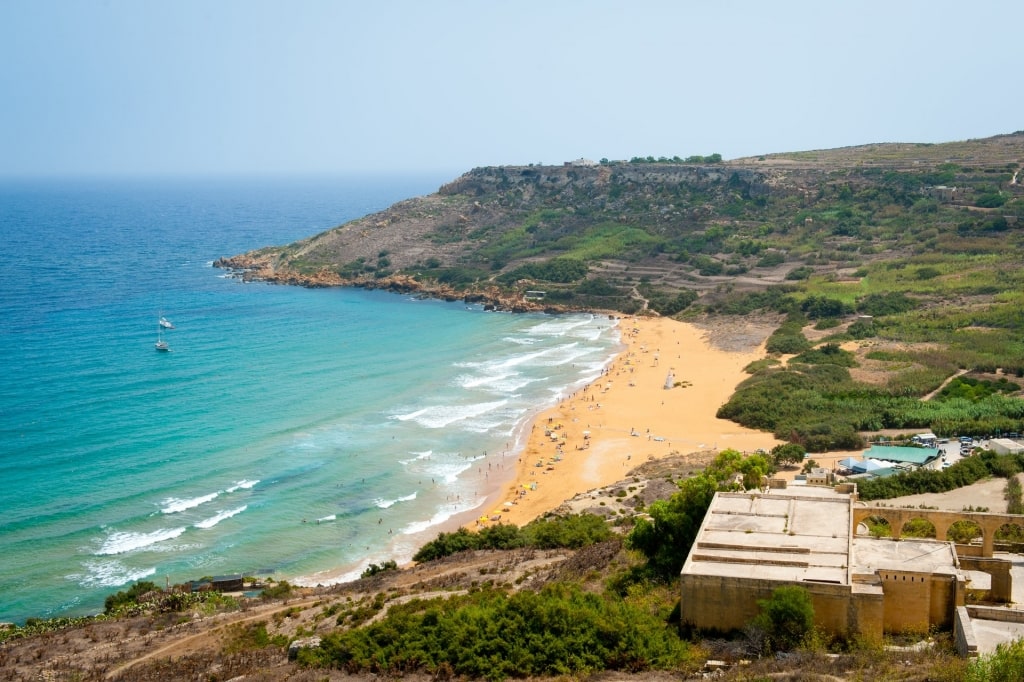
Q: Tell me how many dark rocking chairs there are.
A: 0